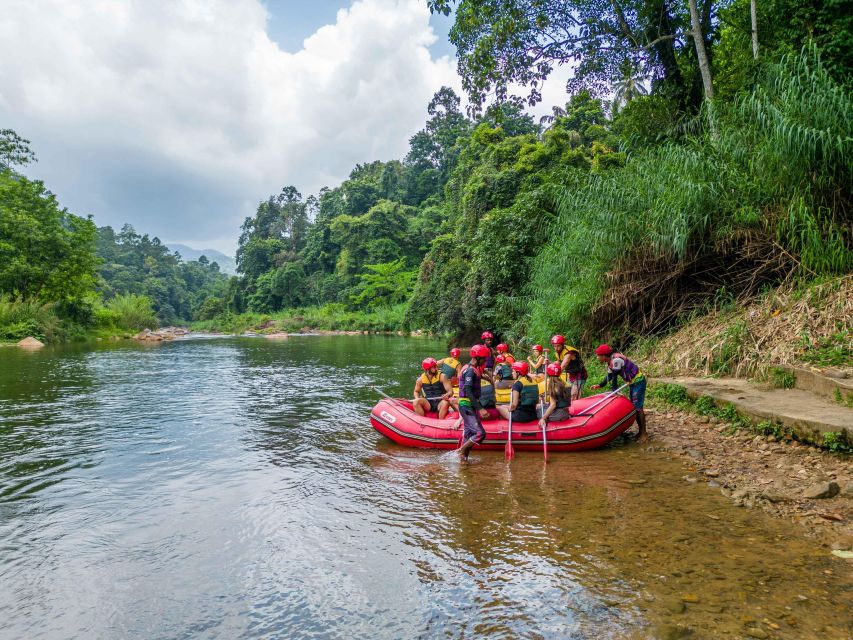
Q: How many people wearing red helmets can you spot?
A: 11